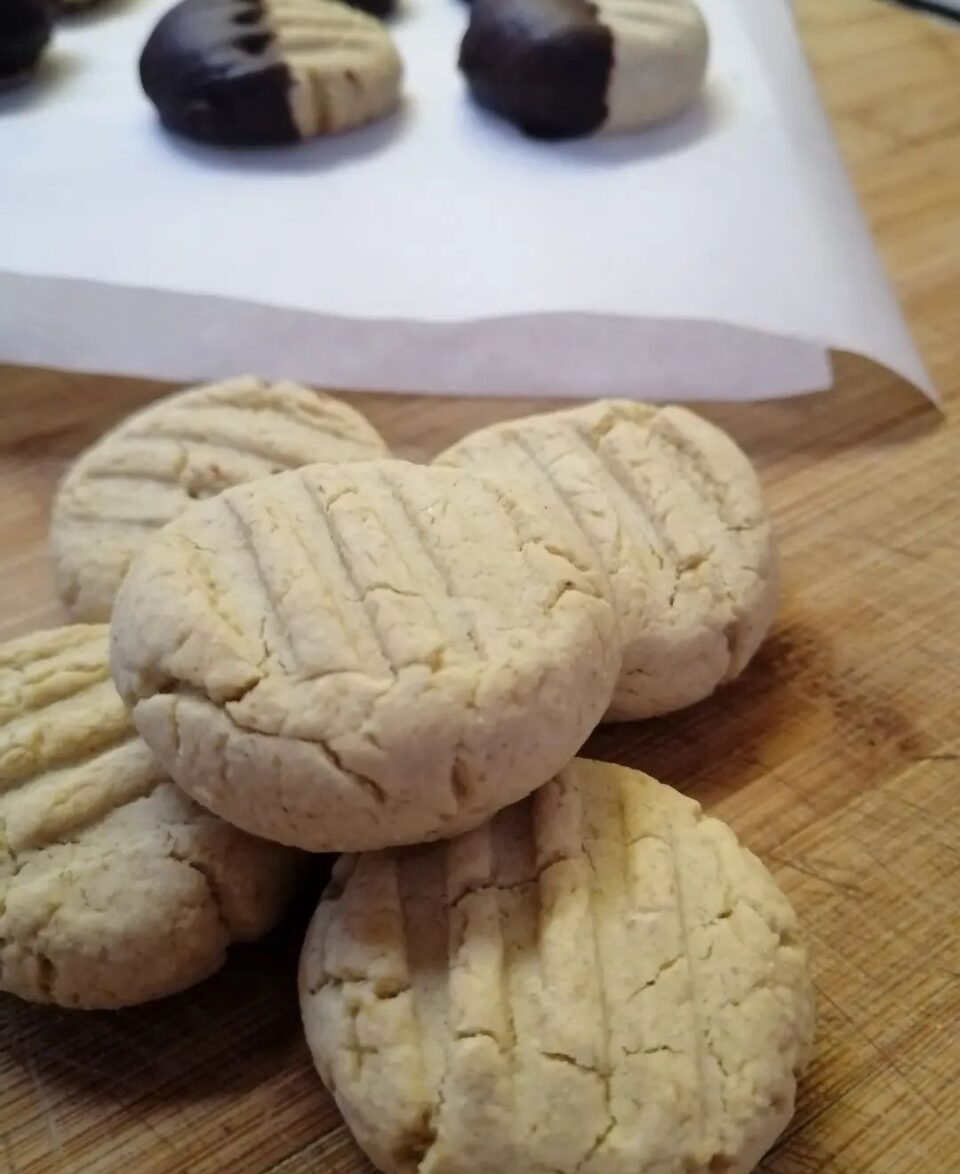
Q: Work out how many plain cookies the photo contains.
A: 5